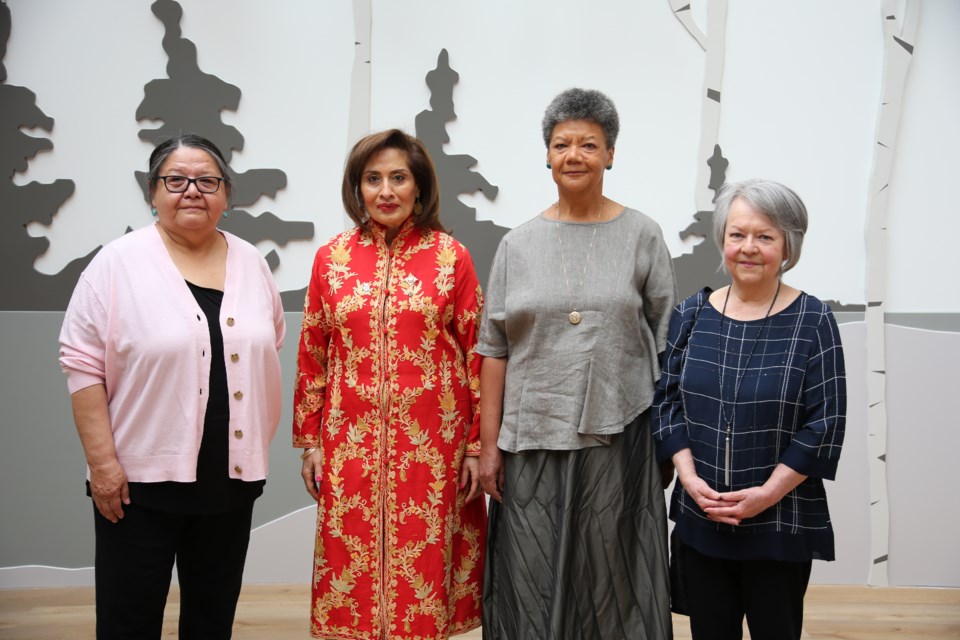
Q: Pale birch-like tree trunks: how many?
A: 3